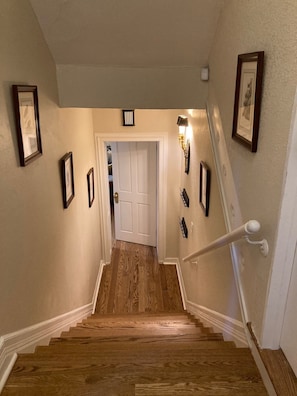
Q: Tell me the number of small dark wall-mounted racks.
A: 2